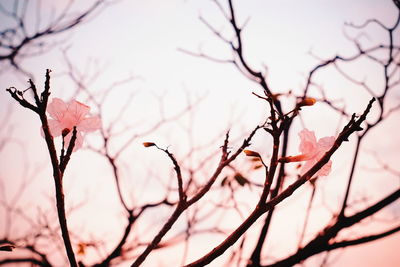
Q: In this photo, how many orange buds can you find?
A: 3